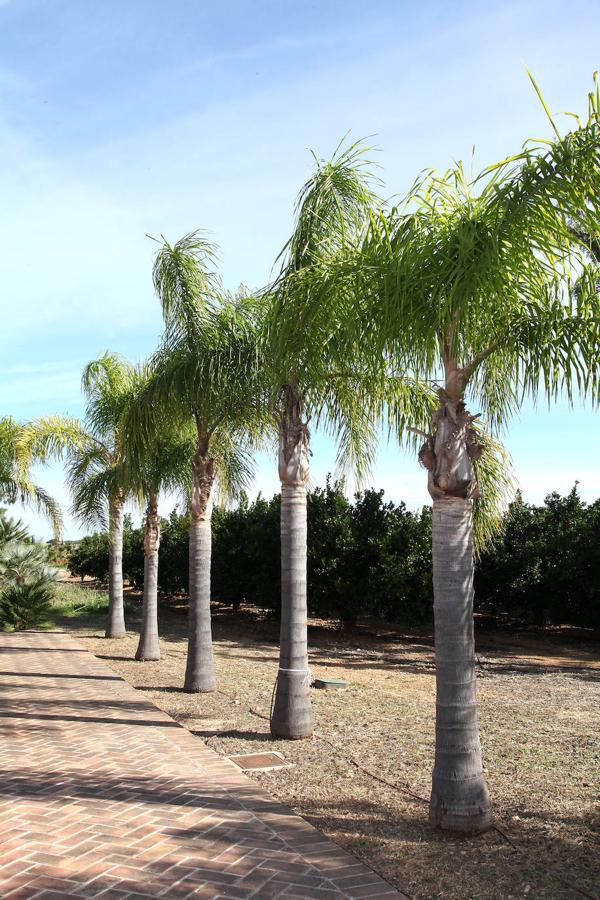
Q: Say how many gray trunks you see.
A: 5